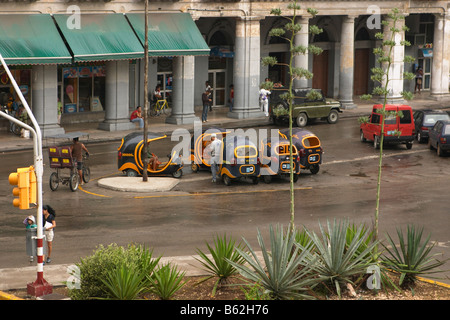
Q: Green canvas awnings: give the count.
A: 3